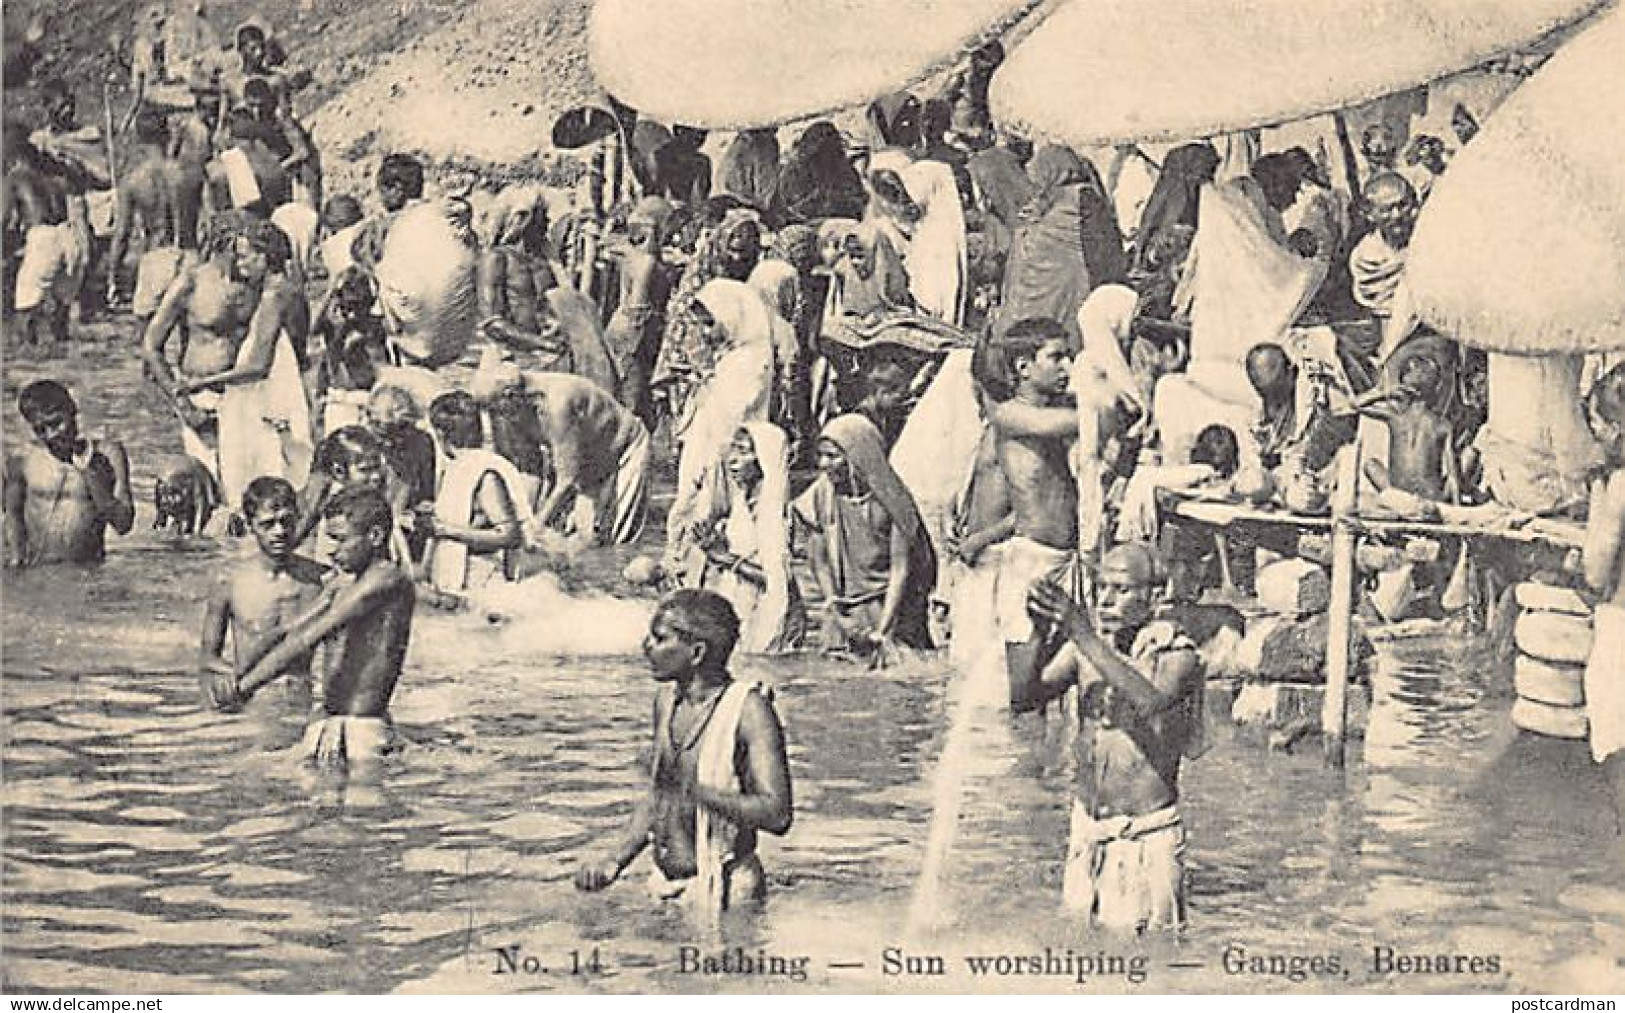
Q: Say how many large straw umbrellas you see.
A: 3